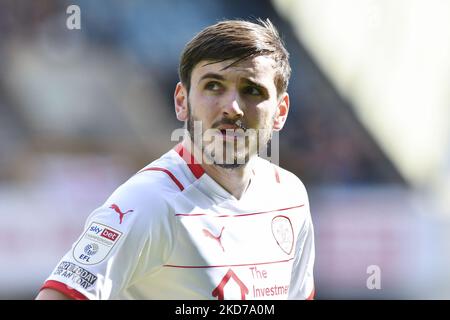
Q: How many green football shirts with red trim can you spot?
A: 0